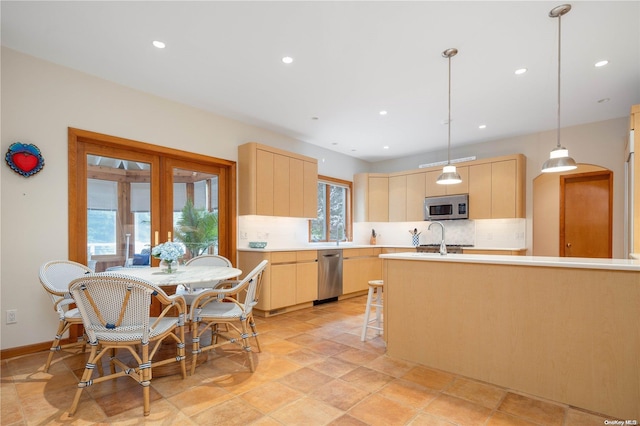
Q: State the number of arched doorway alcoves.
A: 1